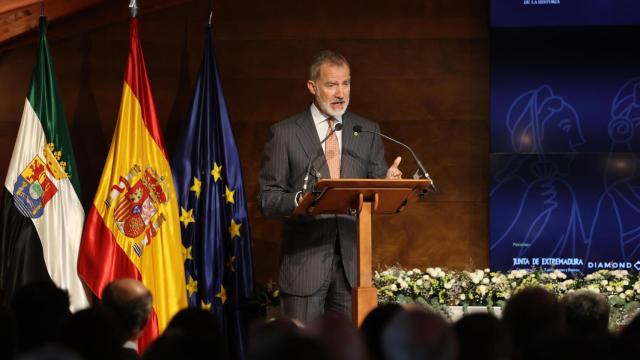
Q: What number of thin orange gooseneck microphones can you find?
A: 0